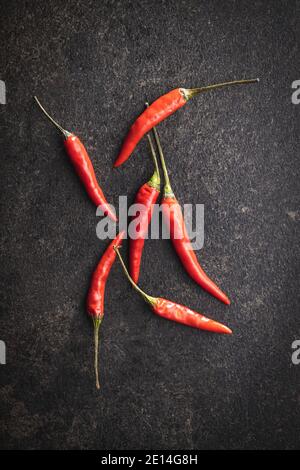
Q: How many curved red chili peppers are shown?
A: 6